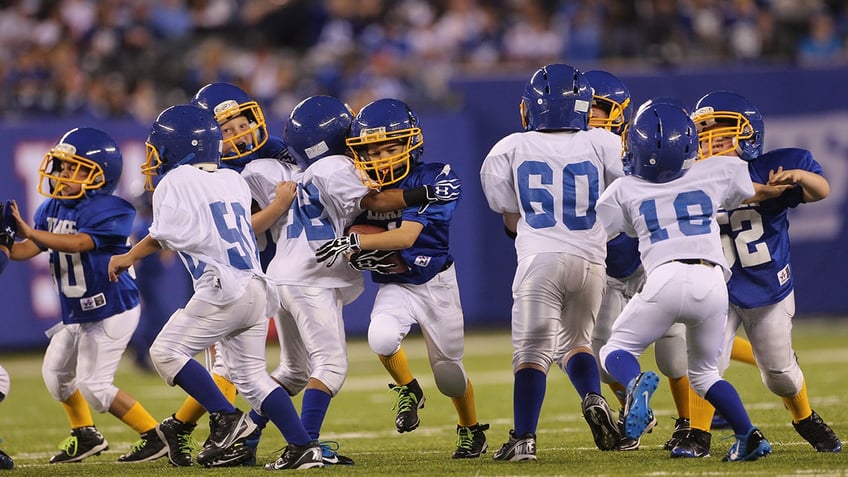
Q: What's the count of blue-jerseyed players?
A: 5